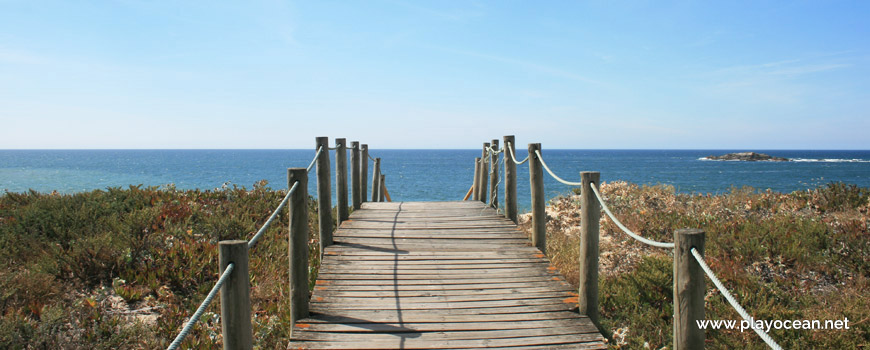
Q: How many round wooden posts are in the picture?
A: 15